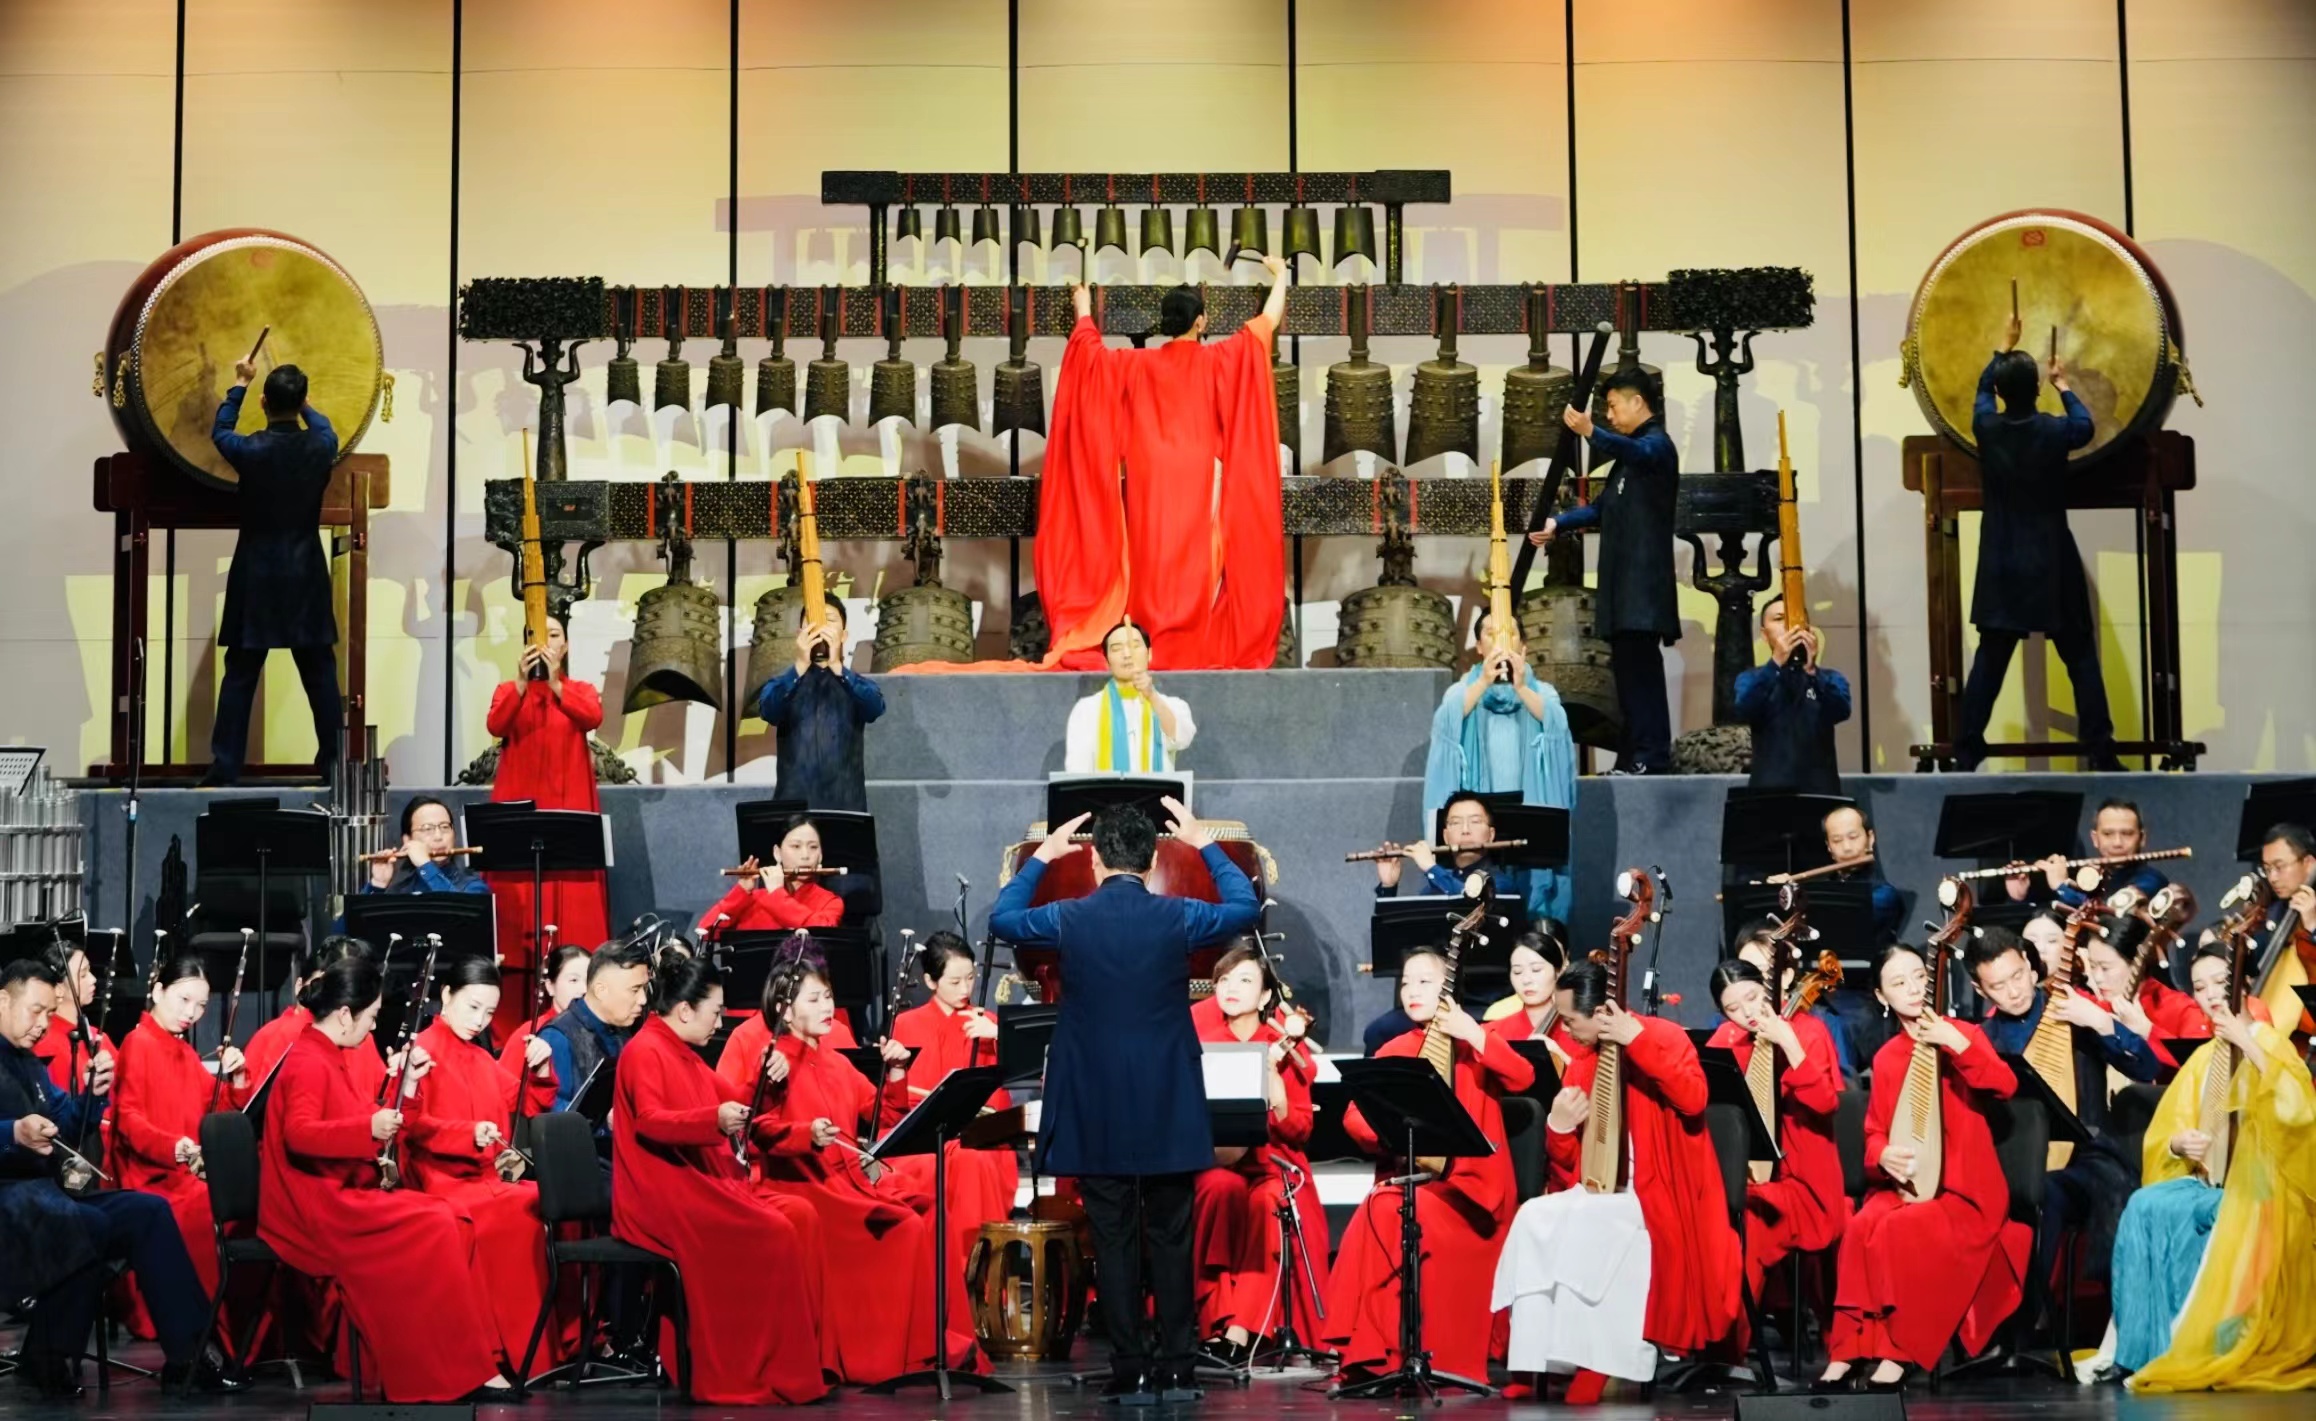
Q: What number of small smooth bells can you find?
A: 11